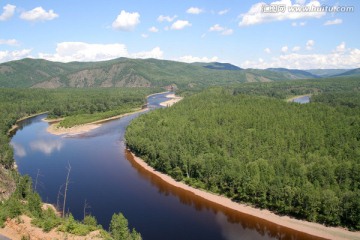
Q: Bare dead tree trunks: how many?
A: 4